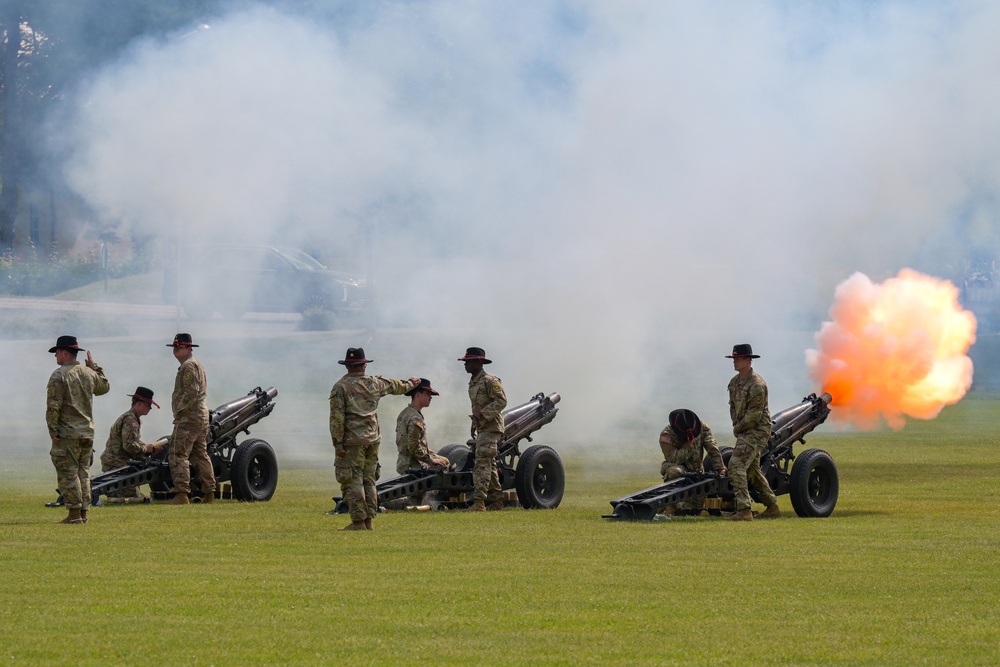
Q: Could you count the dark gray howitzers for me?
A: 3